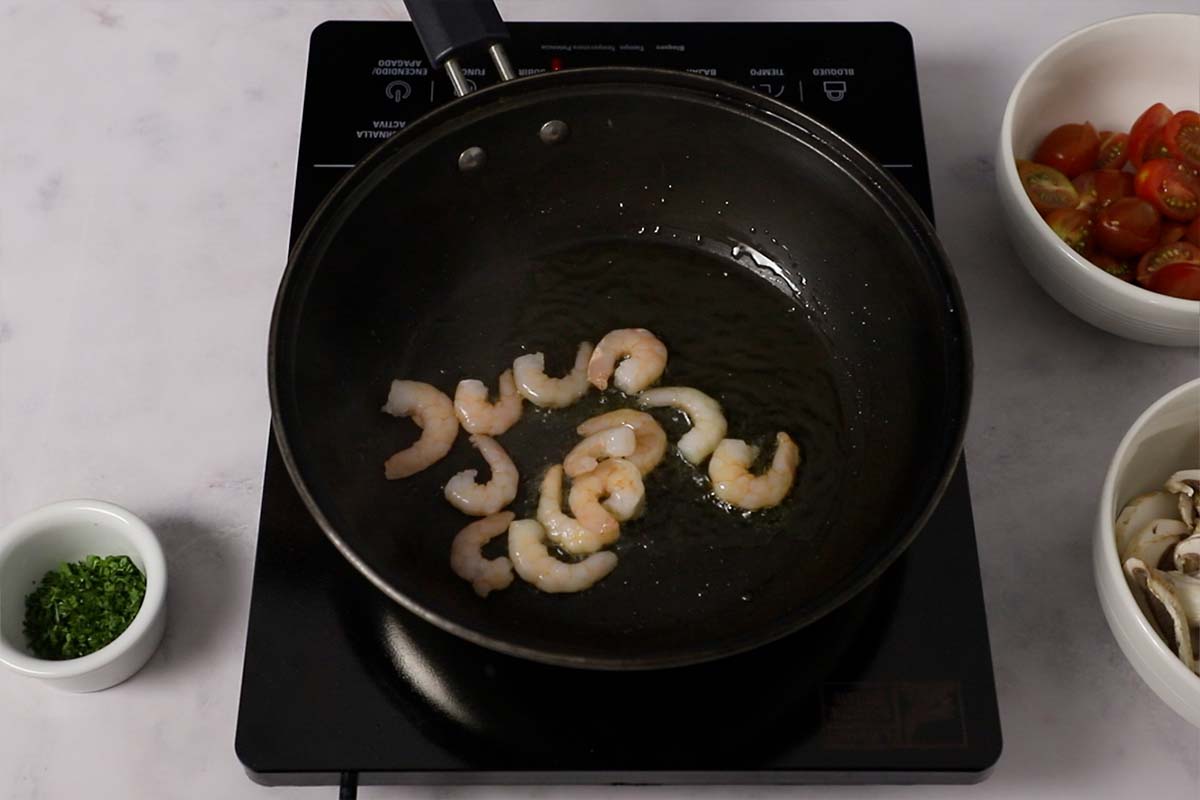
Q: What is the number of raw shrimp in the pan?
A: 13